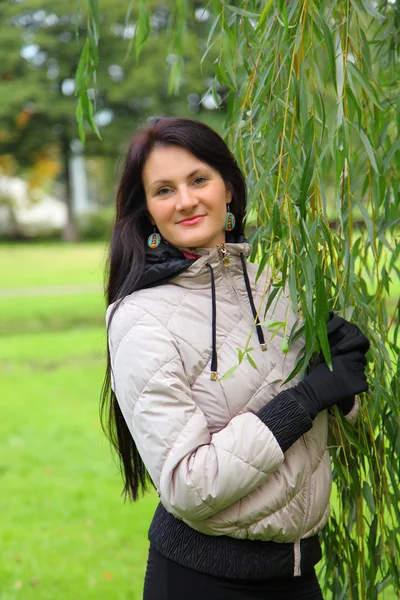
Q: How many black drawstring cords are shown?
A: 2